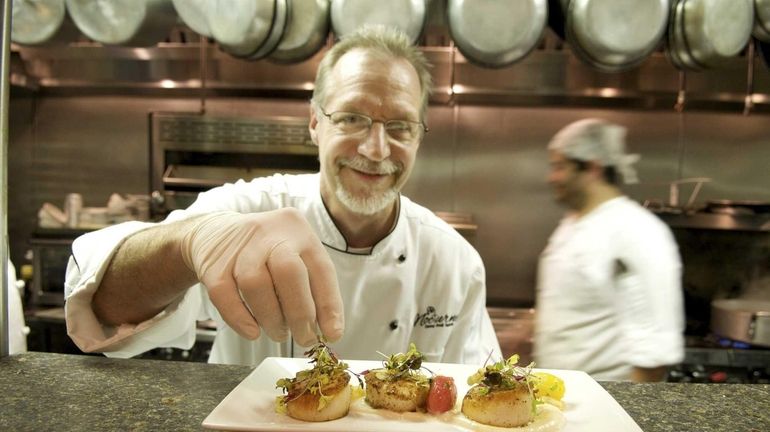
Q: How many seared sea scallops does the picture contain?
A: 3